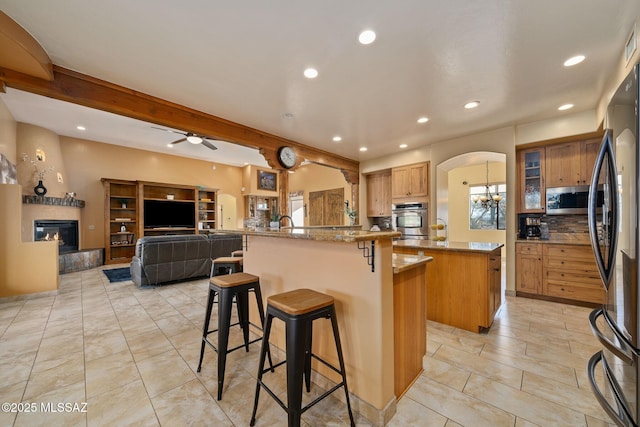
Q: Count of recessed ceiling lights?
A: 11